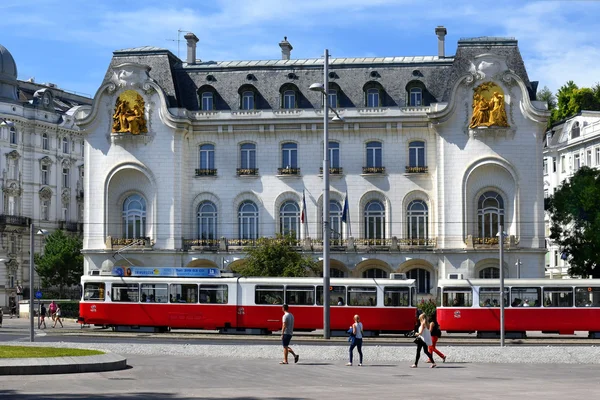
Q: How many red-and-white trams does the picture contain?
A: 2